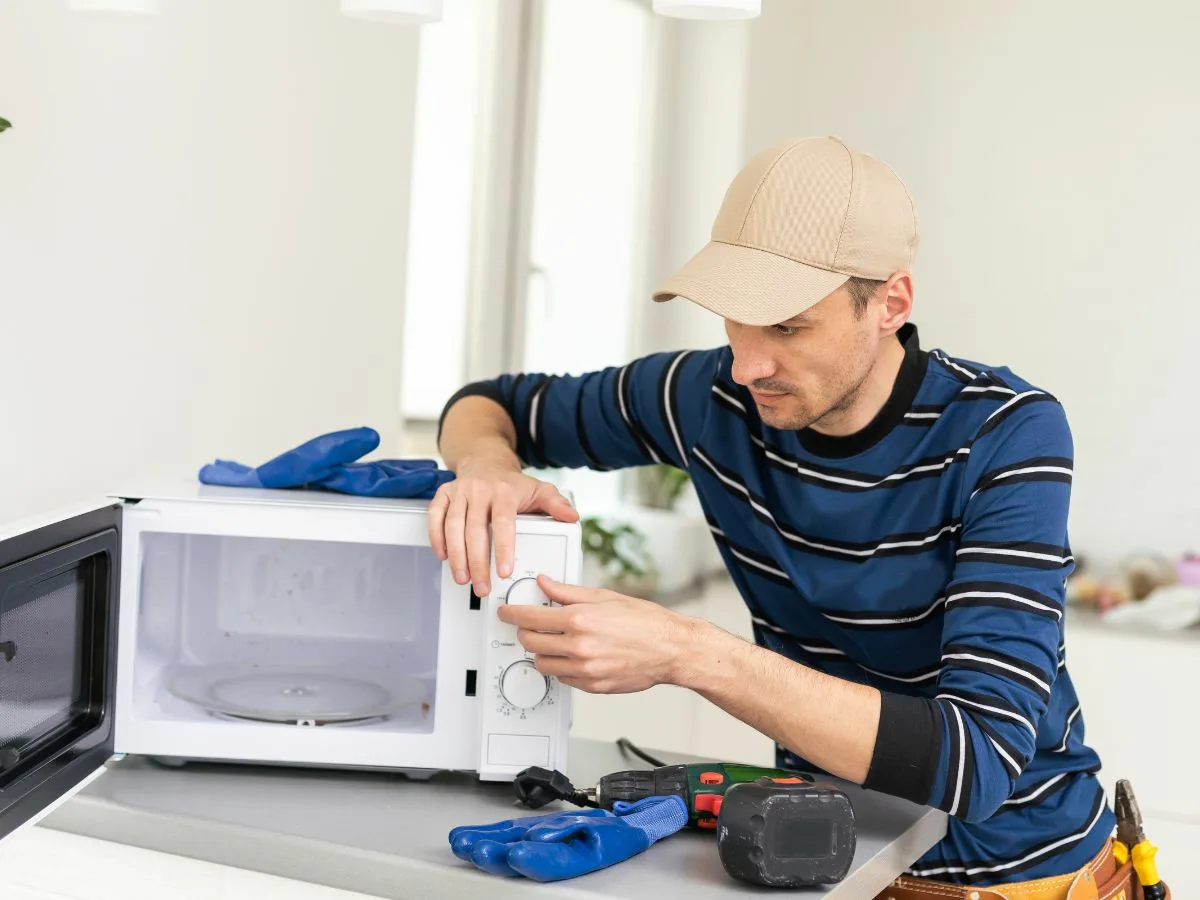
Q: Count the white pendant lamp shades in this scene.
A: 3